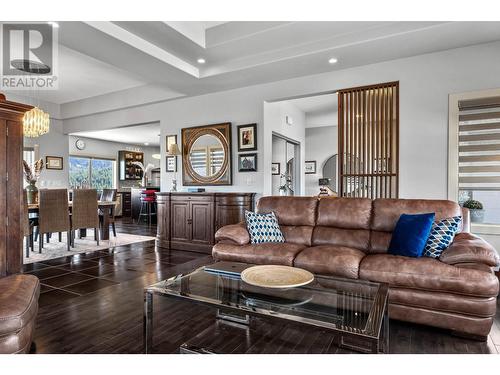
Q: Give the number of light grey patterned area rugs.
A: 1